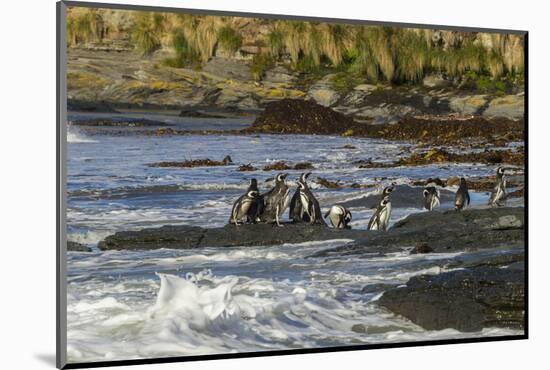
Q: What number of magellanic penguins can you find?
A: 11